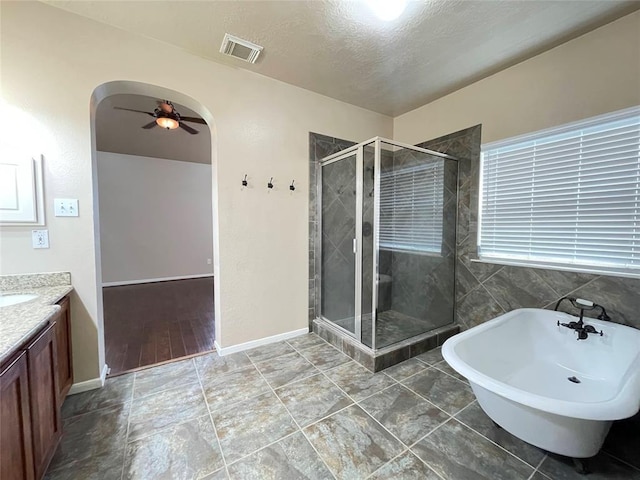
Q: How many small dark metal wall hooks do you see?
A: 3